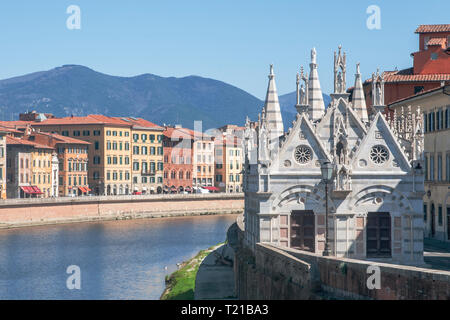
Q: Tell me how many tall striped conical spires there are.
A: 3